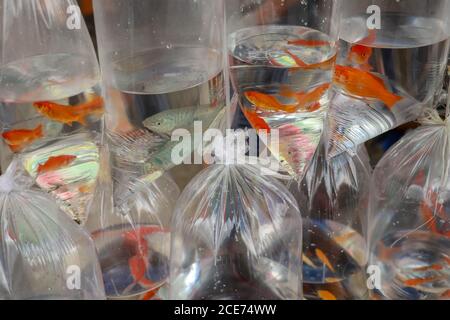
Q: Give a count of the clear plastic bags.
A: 9